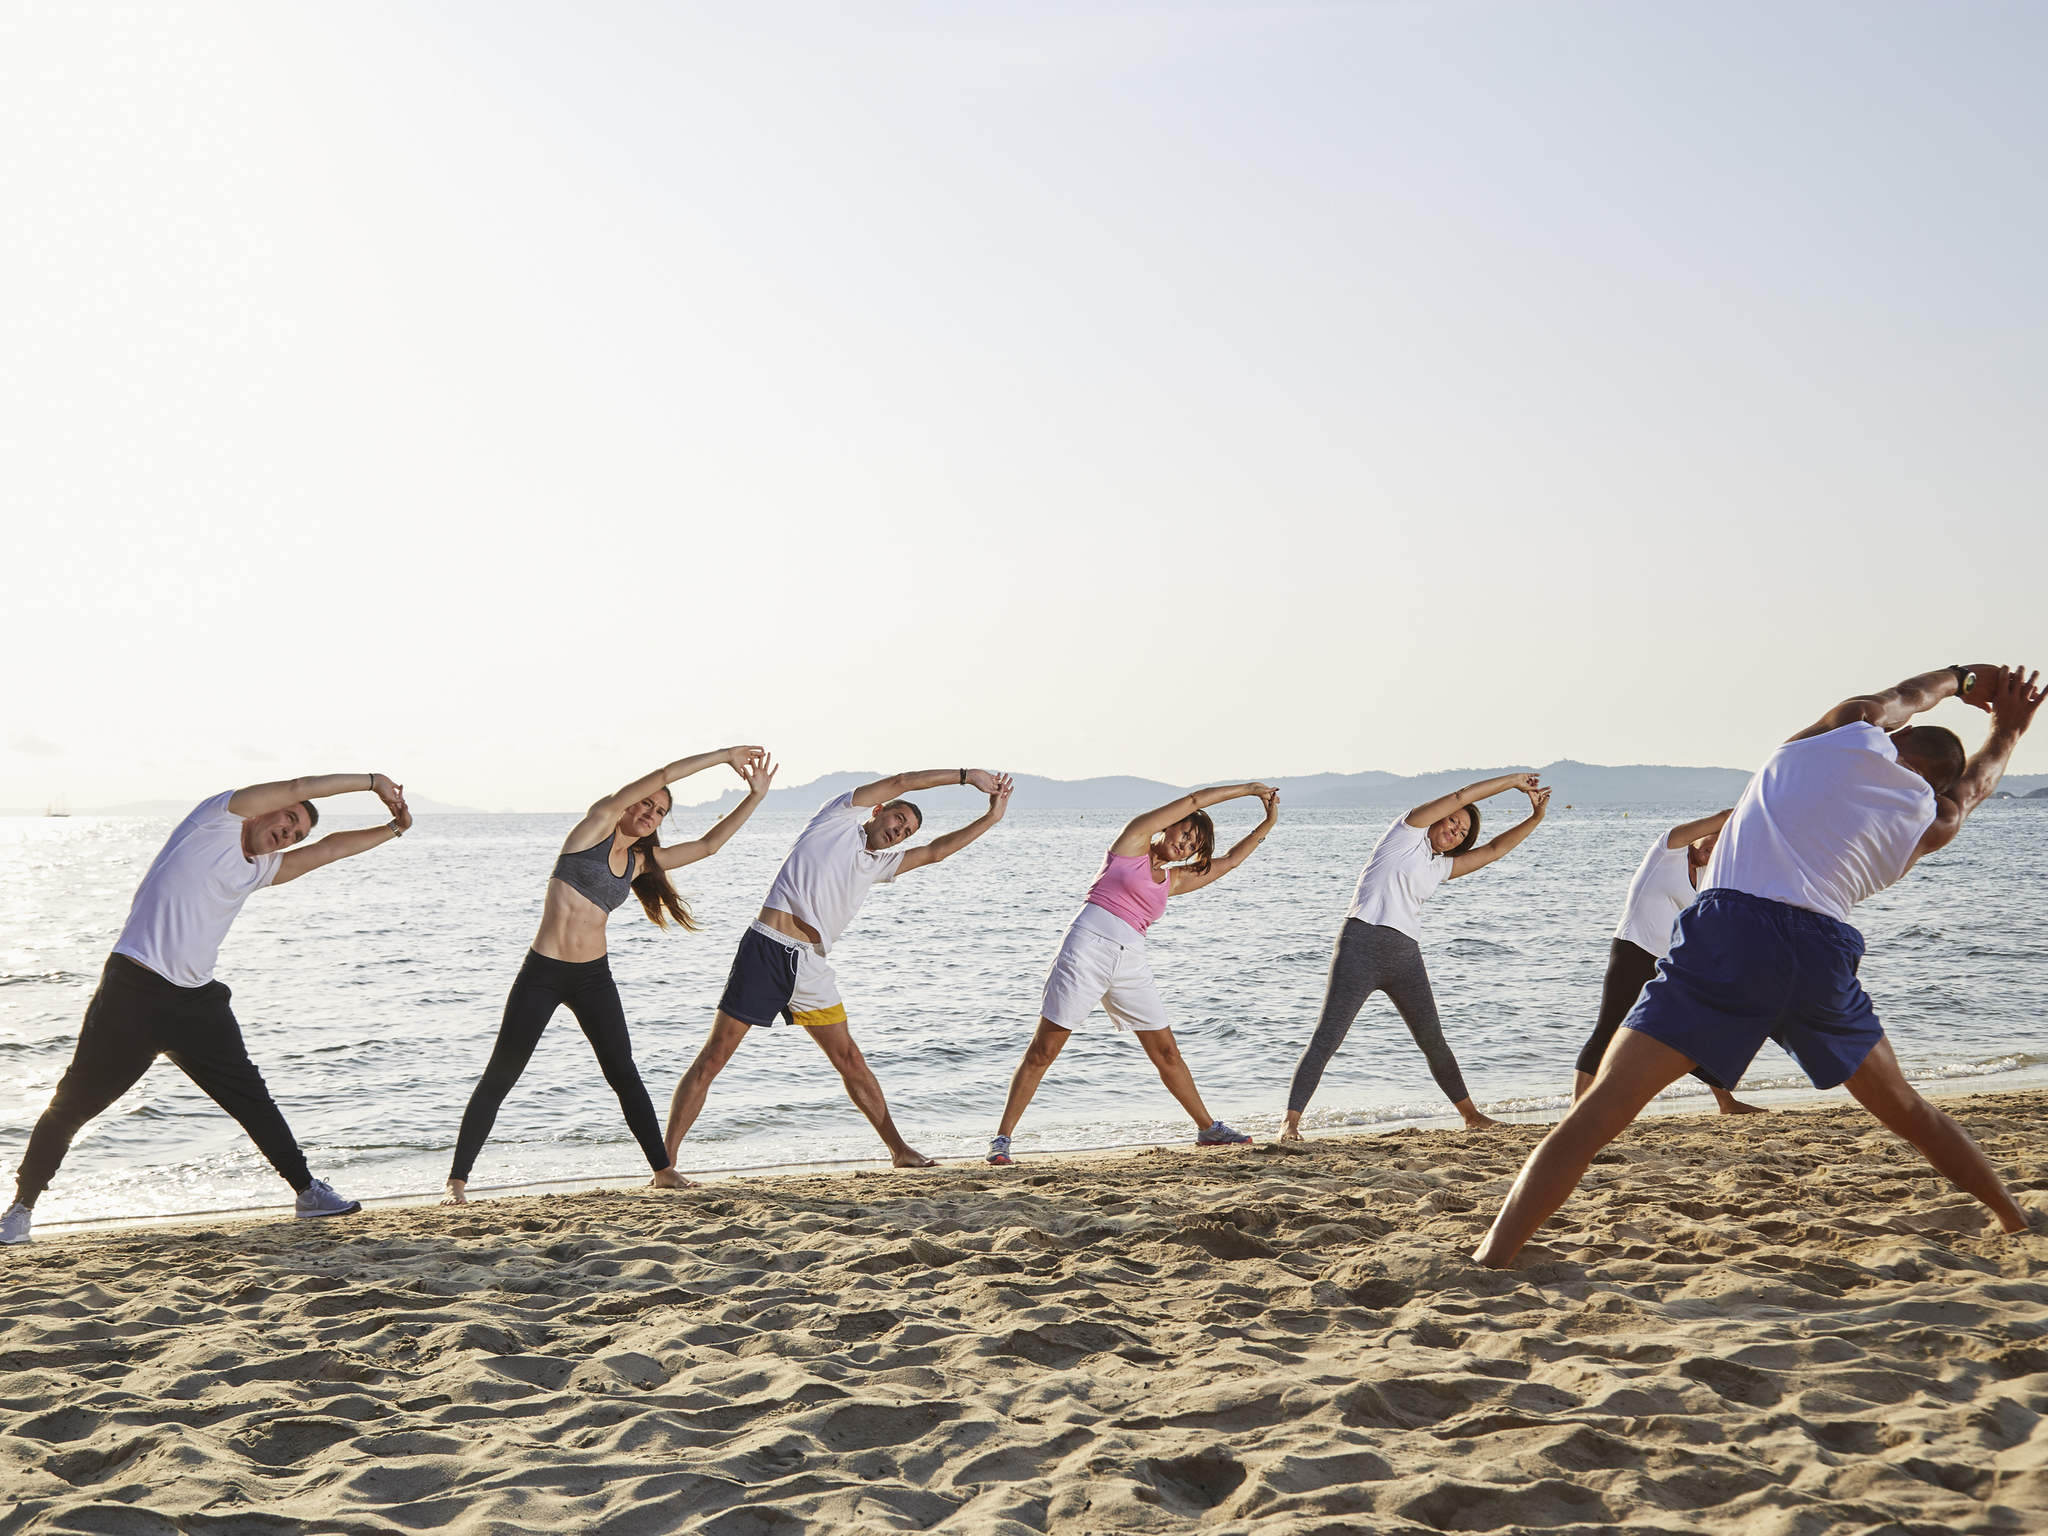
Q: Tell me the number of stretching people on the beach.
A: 7